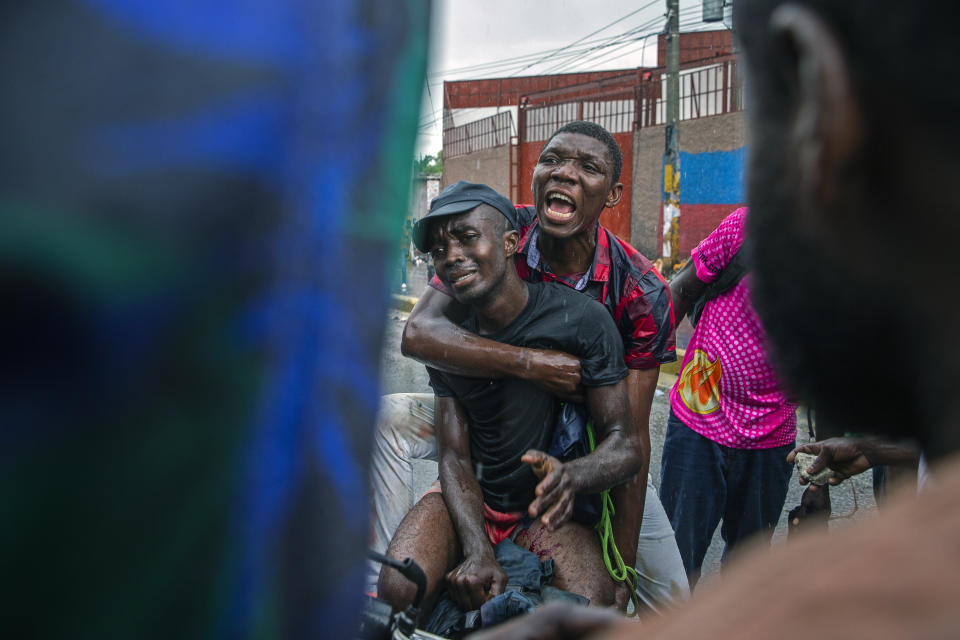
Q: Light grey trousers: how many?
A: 1